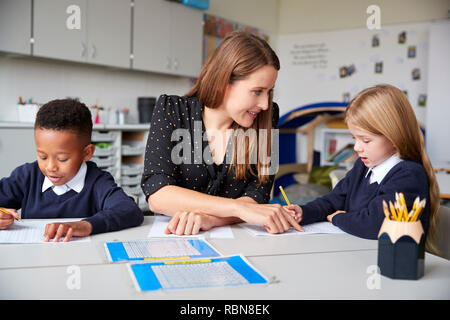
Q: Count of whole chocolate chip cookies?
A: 0